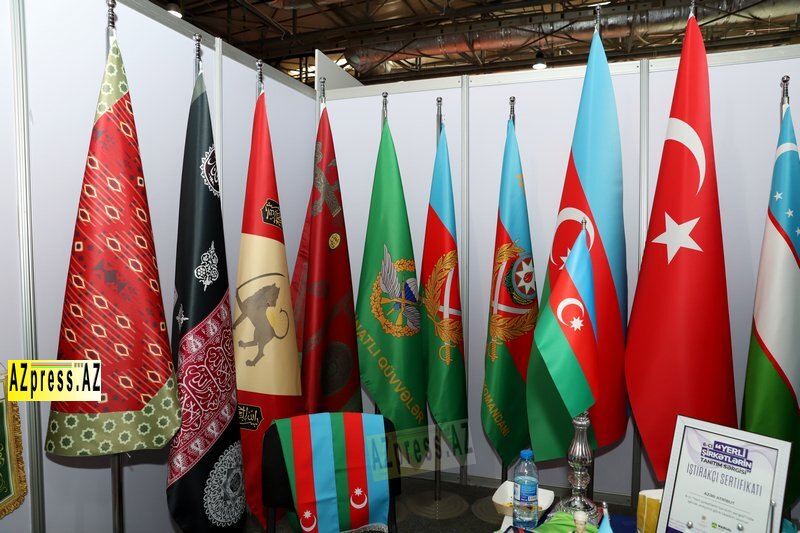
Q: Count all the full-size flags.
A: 10